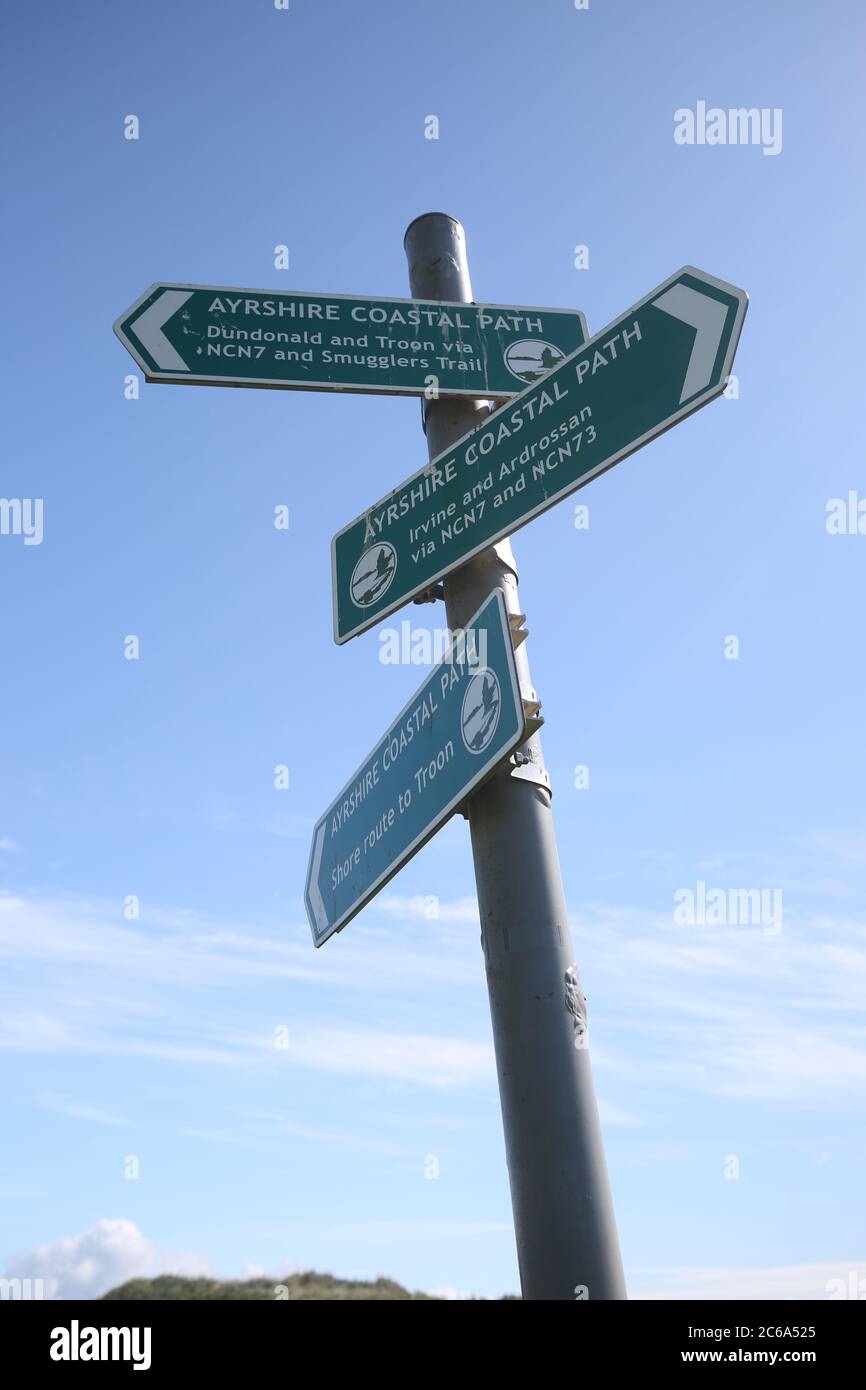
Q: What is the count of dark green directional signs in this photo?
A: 2